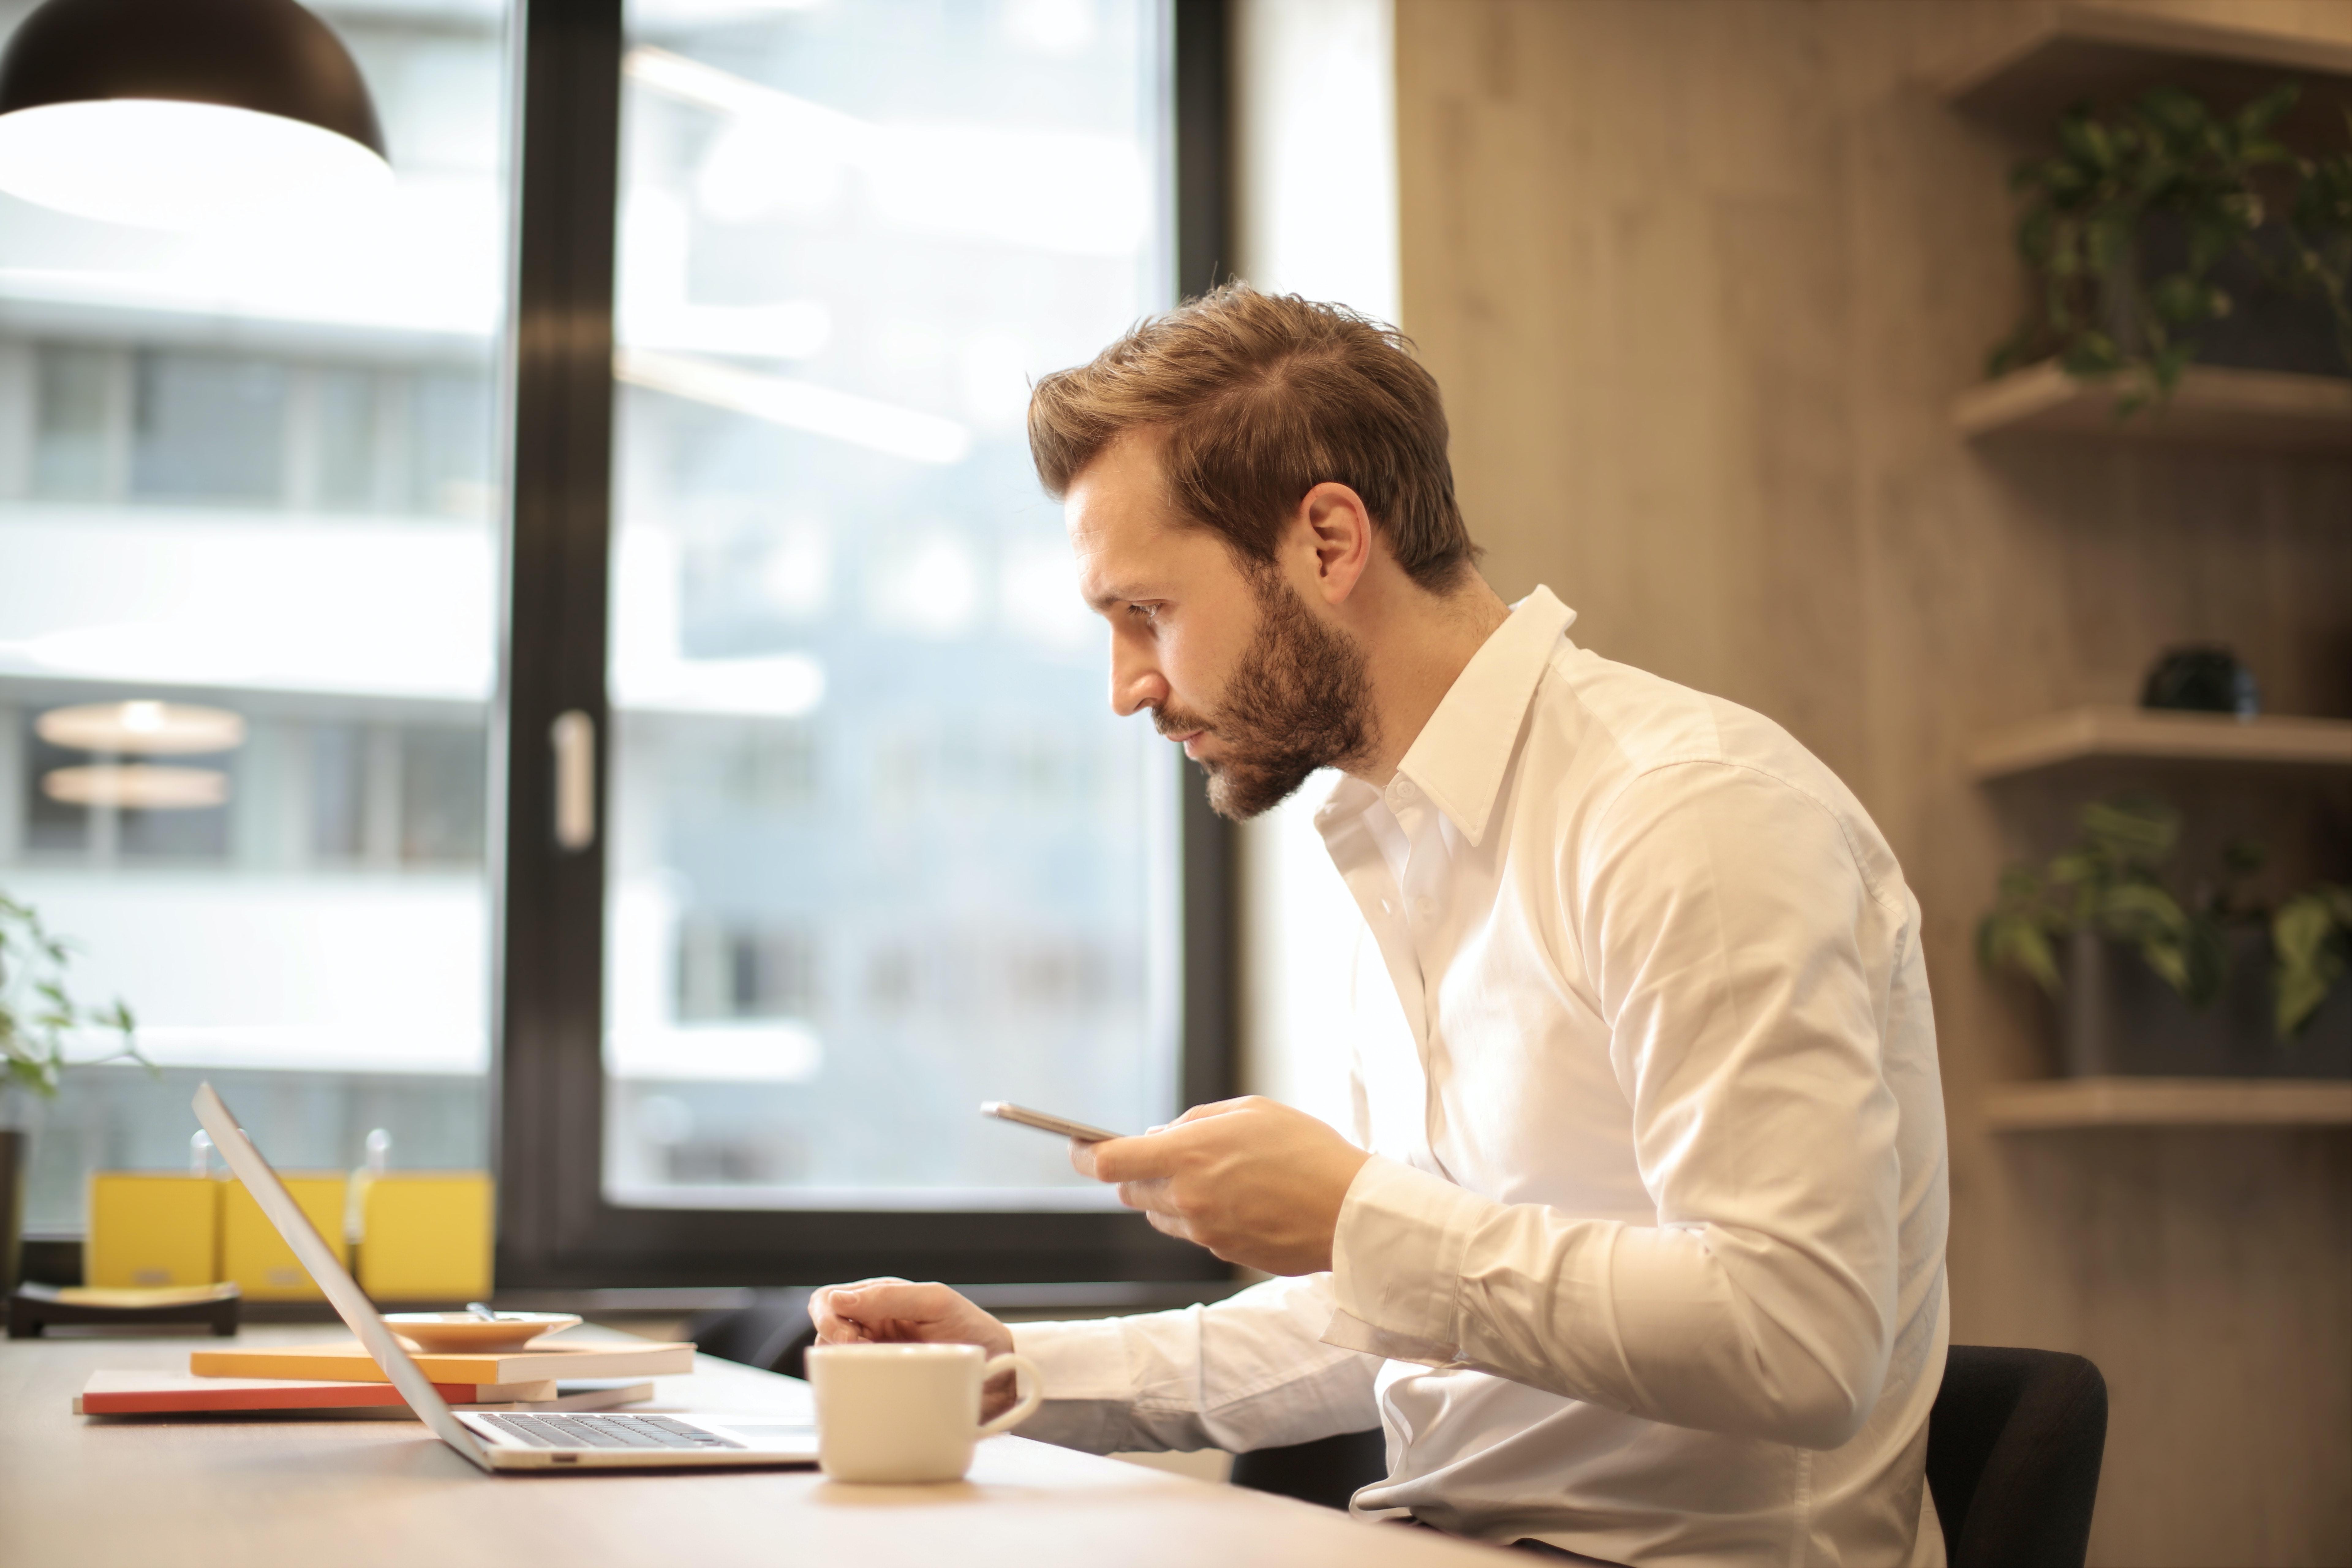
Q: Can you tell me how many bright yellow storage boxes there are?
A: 3